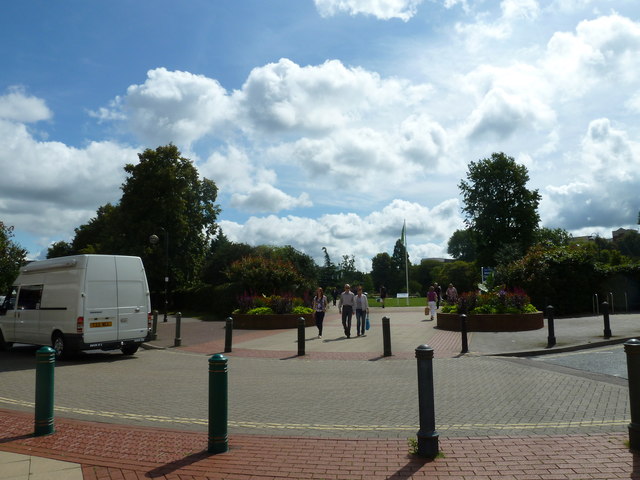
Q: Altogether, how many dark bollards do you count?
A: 12